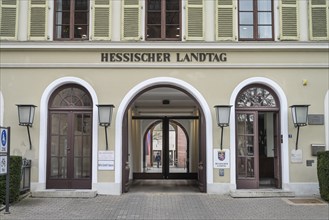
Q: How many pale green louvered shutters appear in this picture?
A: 8